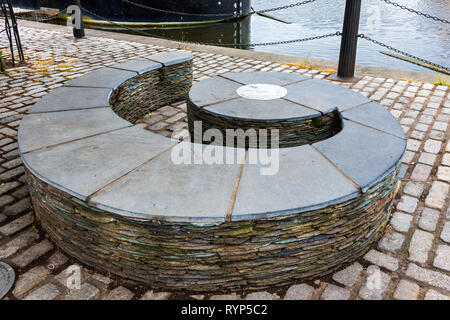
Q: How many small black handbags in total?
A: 0